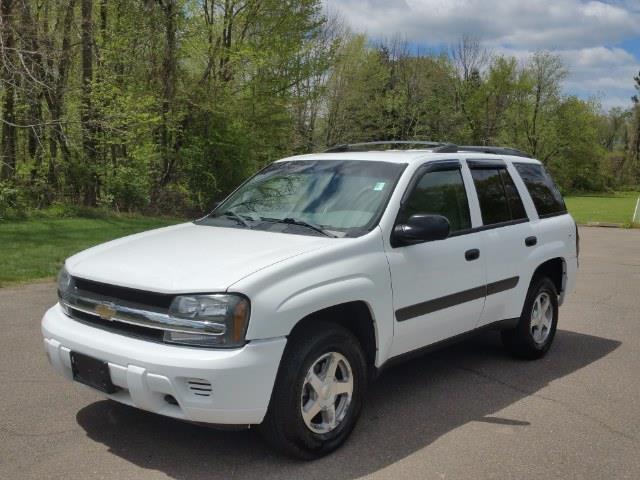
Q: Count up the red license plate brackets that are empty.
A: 0